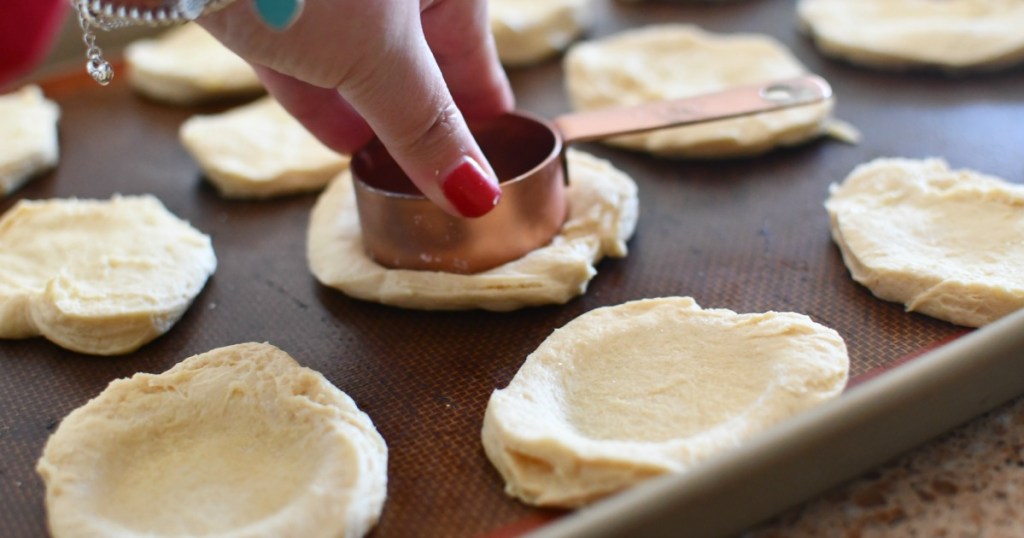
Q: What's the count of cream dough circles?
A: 11